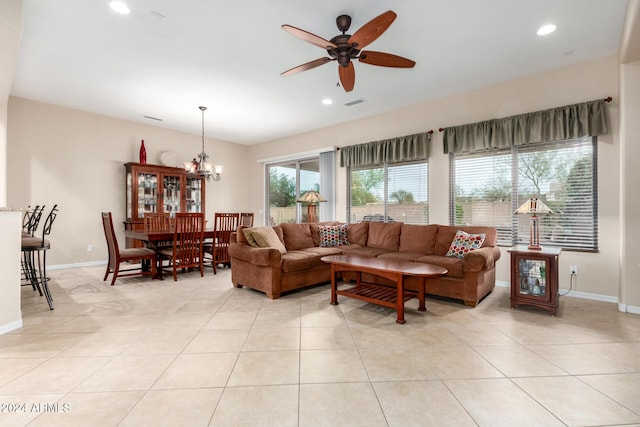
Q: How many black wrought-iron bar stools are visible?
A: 3